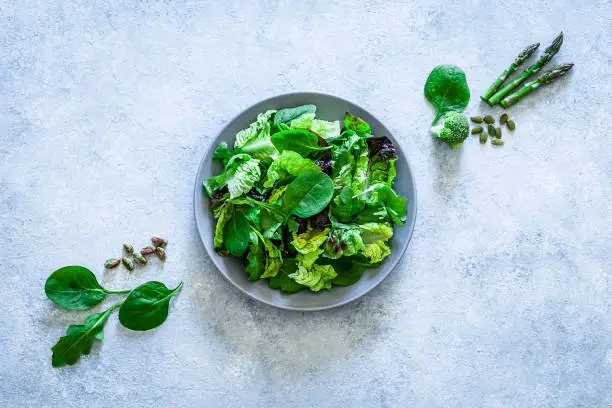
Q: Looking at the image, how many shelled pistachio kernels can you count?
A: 7